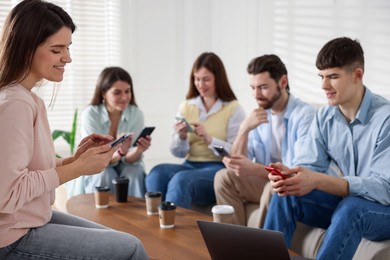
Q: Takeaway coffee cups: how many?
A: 5